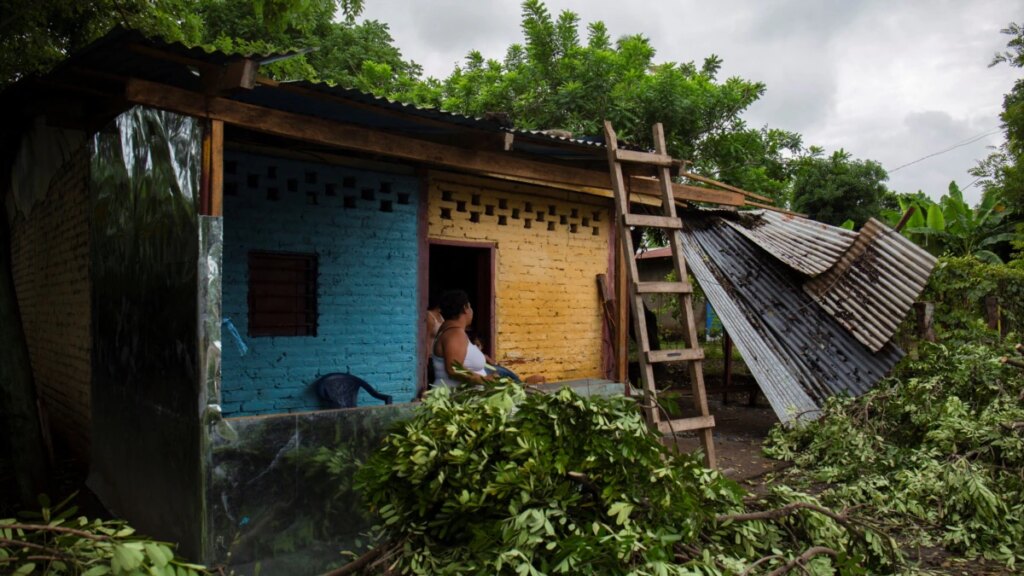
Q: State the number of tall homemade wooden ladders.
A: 1